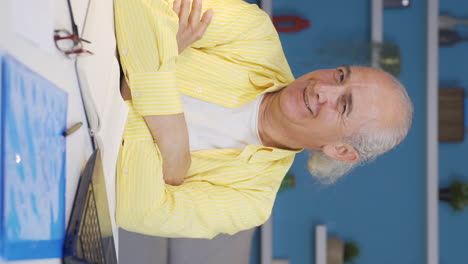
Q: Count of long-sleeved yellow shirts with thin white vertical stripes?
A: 1